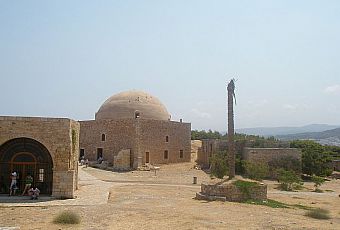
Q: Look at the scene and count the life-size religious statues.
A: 0